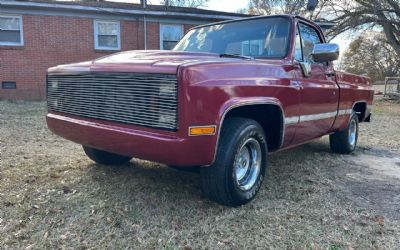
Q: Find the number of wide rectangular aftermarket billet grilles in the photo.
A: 1